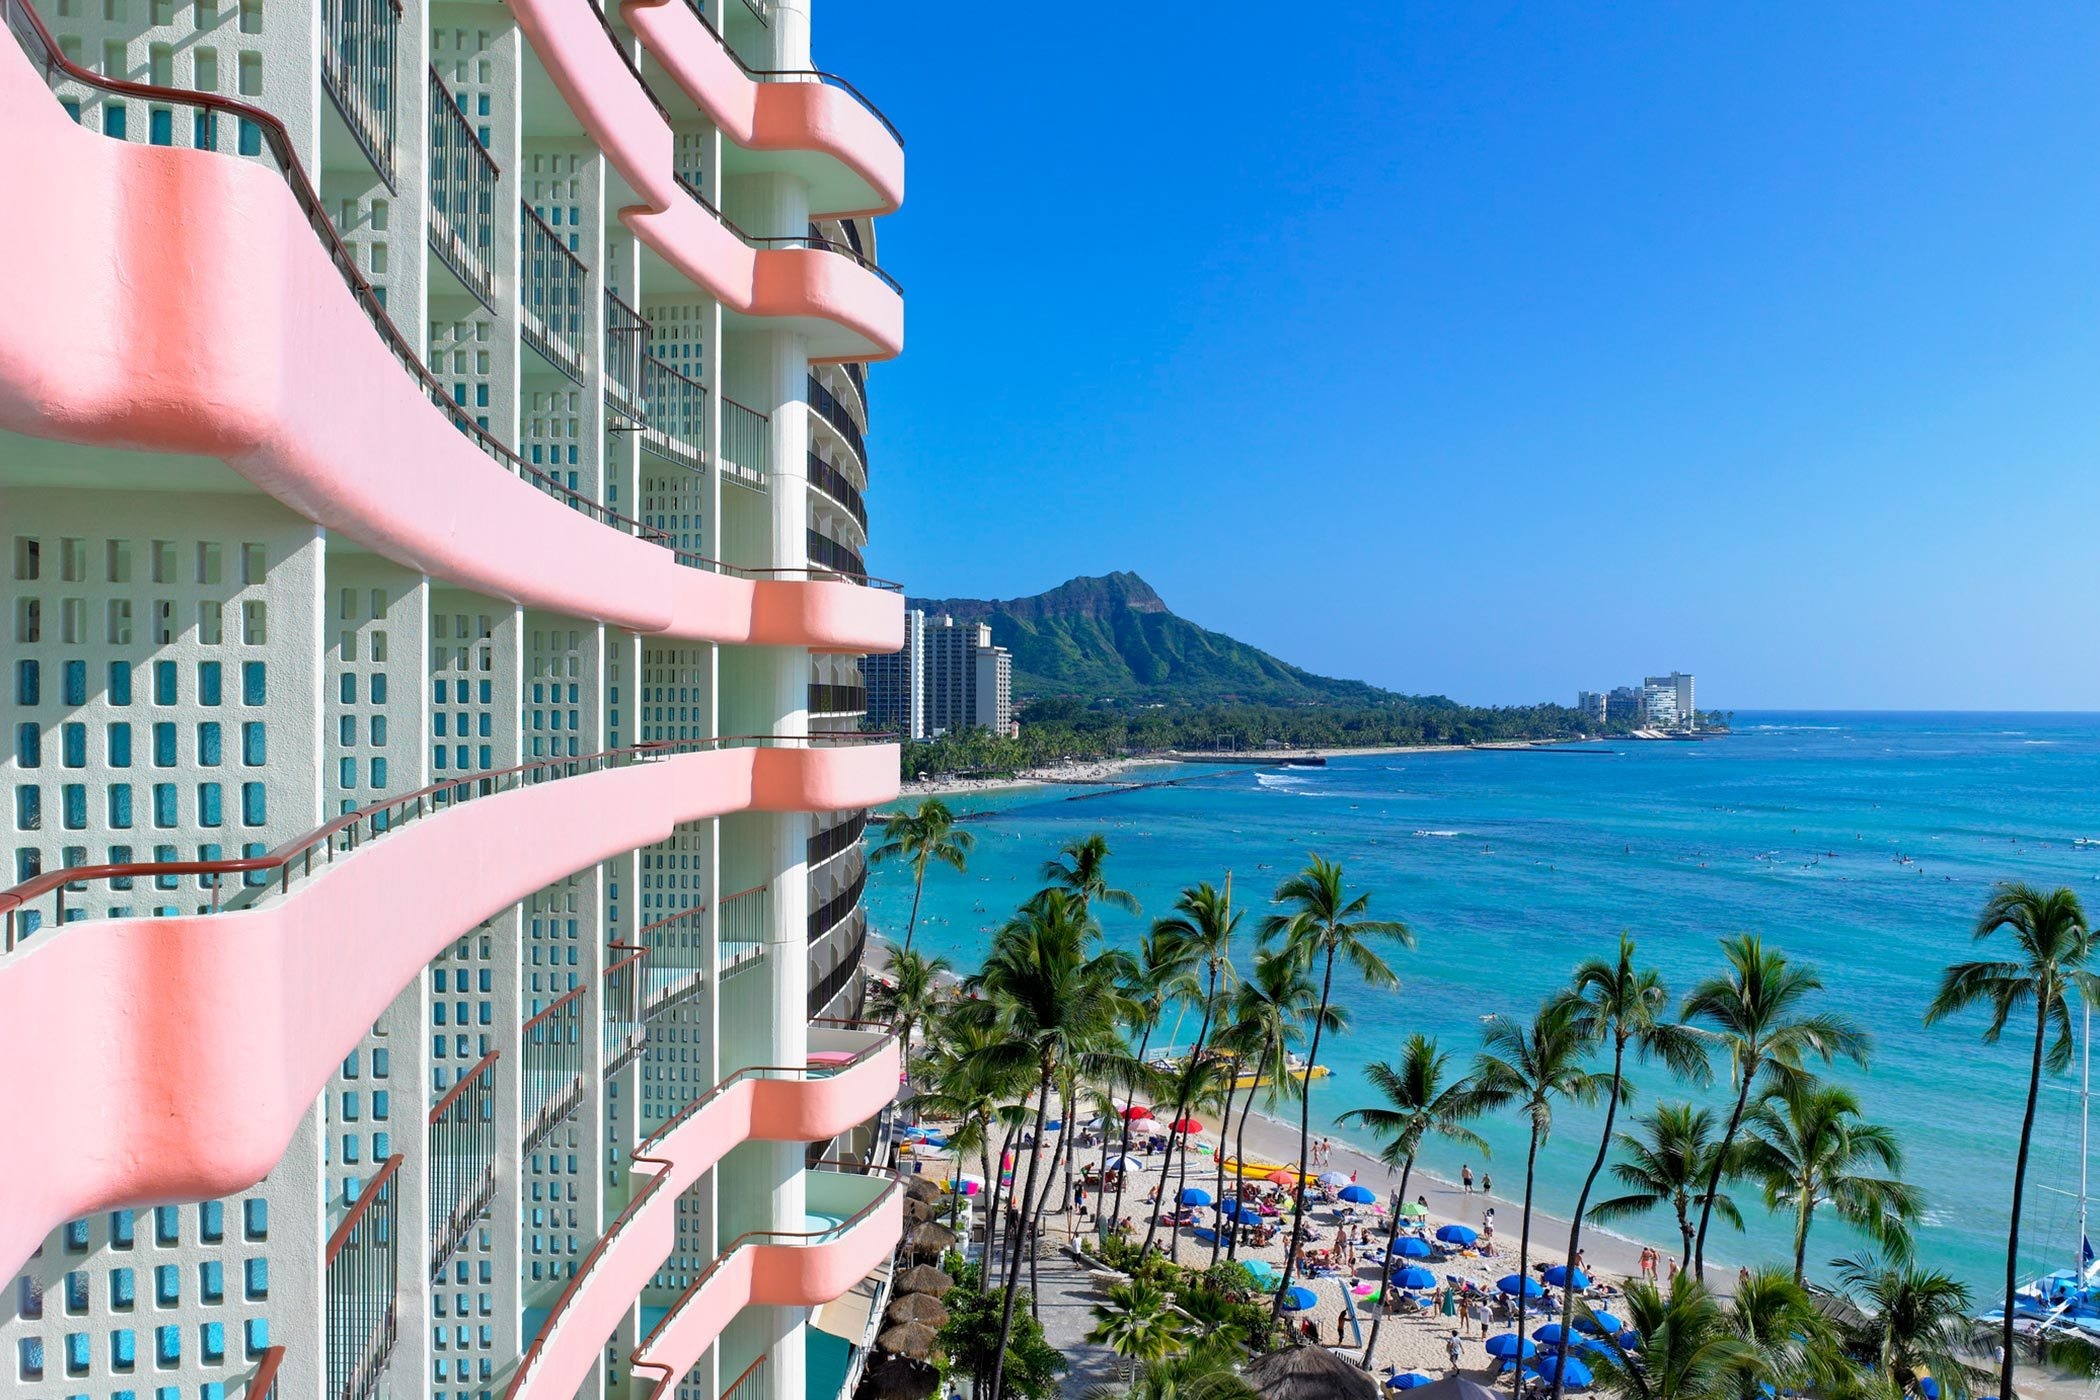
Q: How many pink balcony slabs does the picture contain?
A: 6